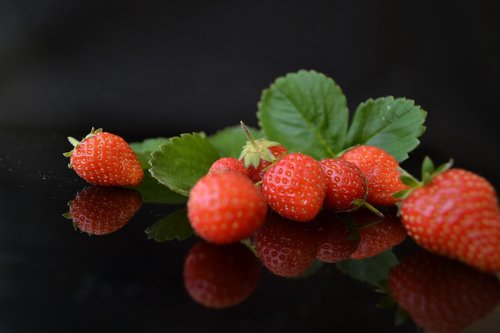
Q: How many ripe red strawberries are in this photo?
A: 8